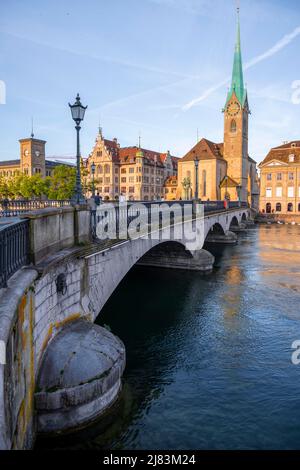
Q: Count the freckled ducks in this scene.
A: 0